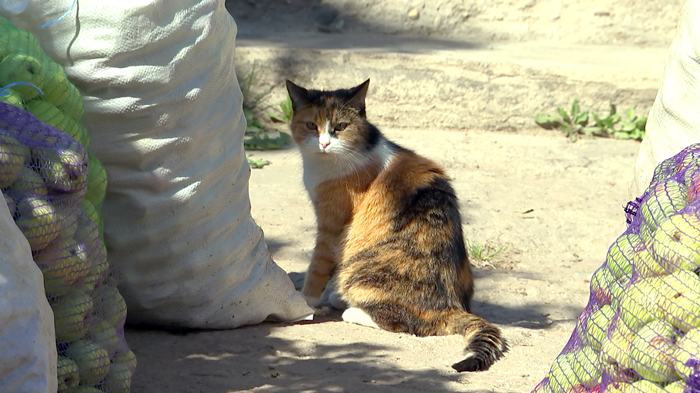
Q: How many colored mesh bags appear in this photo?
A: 3